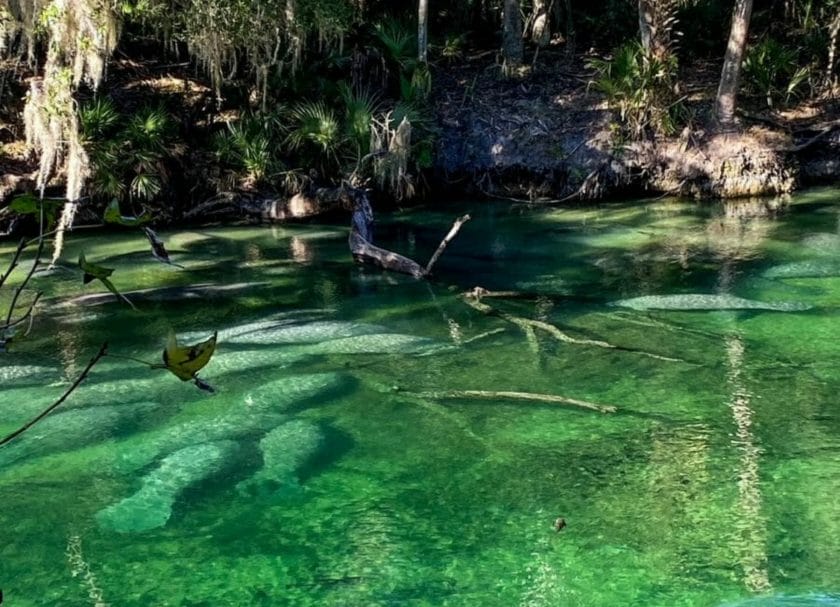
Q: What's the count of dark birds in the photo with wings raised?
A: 0